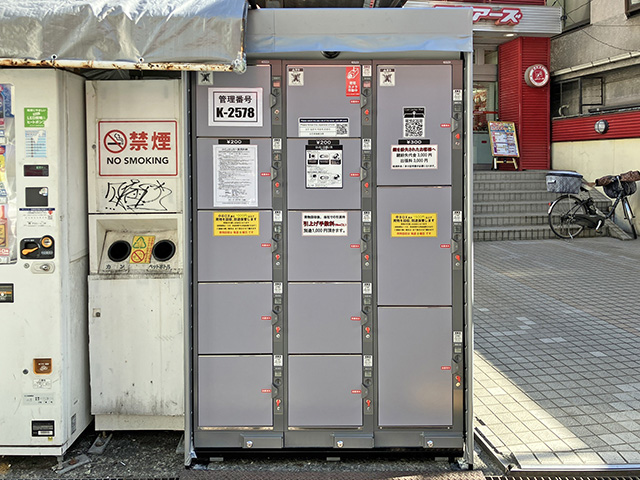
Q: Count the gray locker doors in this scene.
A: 13